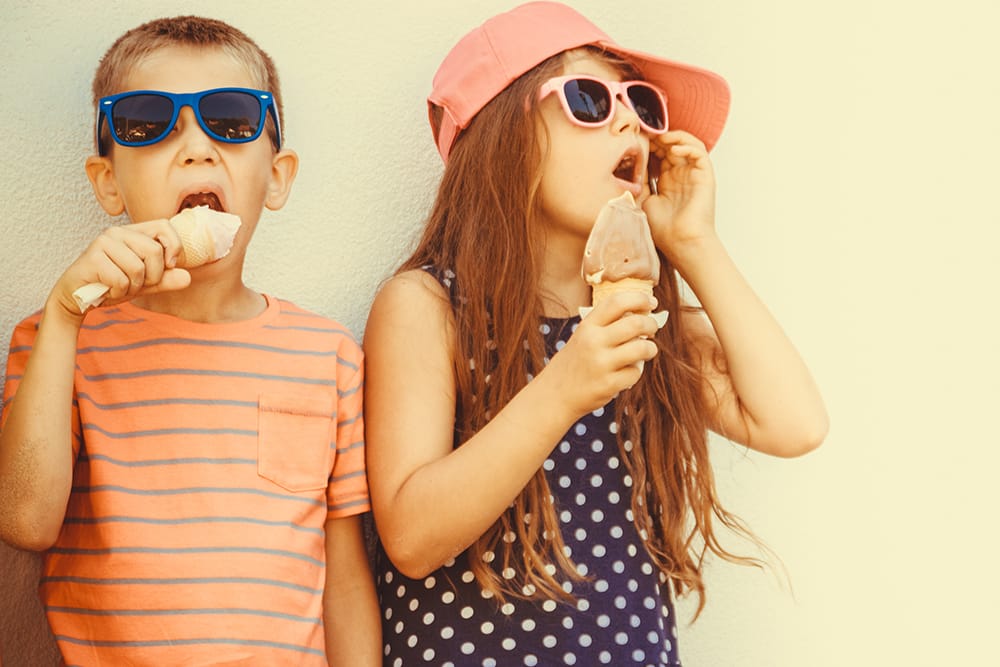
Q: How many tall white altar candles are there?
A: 0